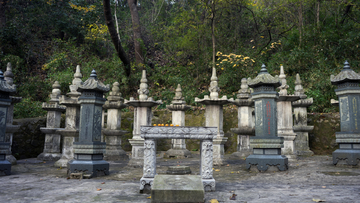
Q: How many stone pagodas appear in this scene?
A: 14